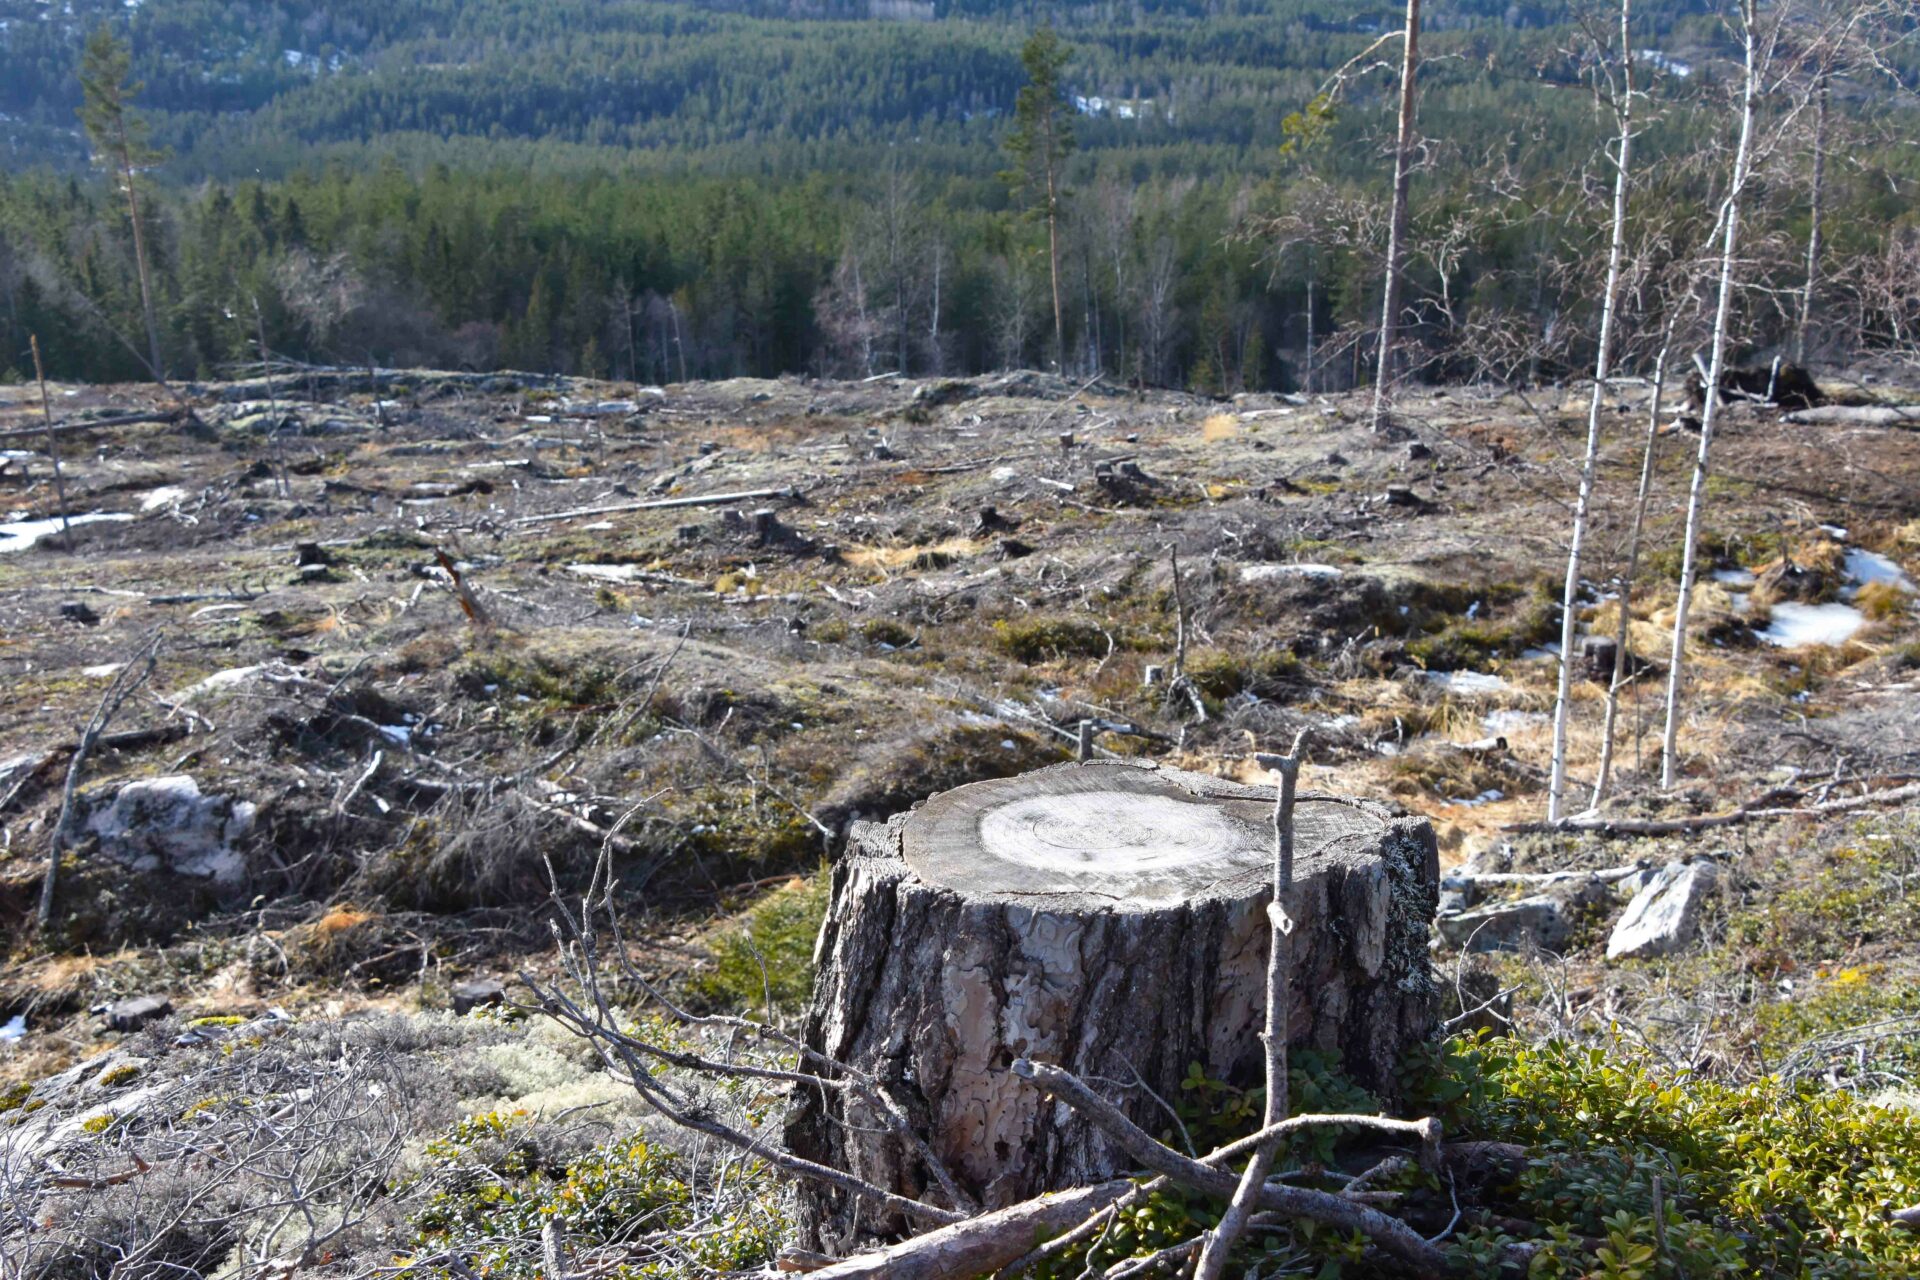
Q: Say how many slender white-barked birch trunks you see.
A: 3